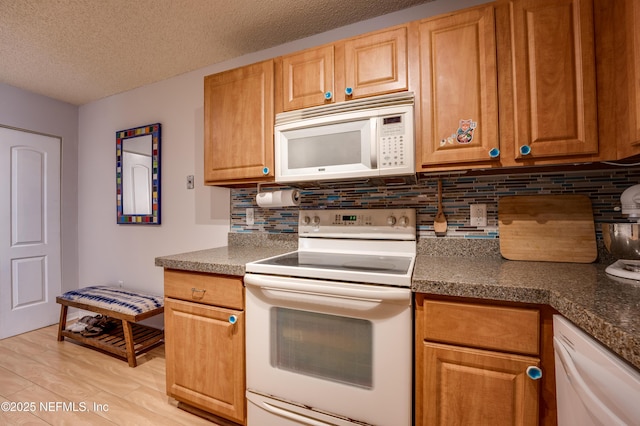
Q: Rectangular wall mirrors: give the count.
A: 1